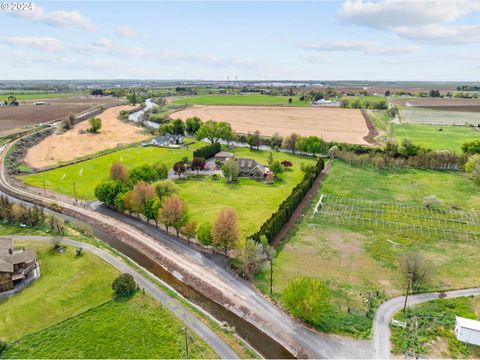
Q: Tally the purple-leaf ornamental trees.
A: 3